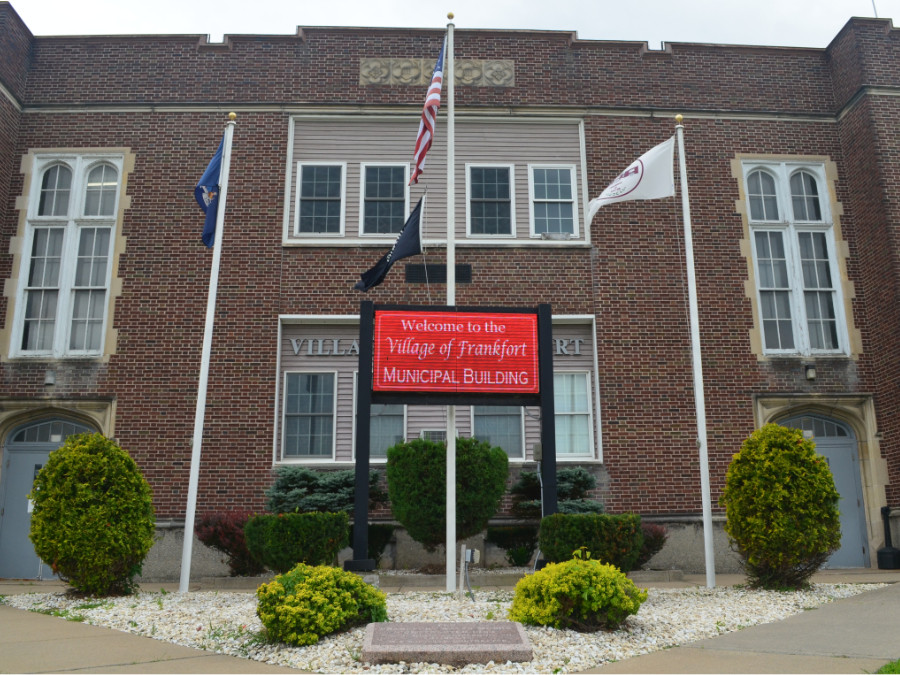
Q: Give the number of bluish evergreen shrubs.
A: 2